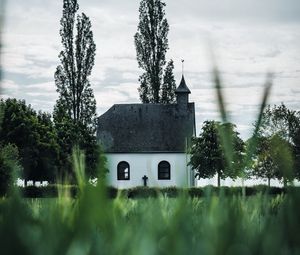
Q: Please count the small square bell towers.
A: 1